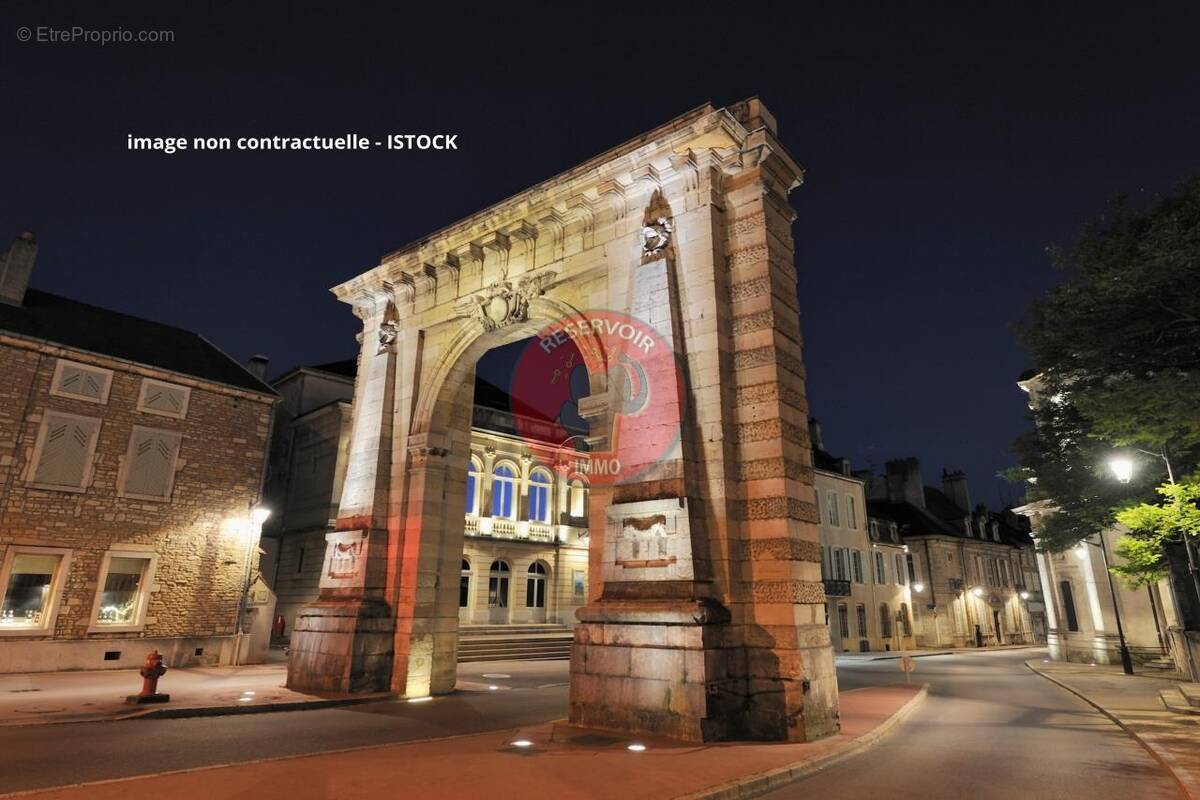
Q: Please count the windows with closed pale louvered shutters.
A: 4